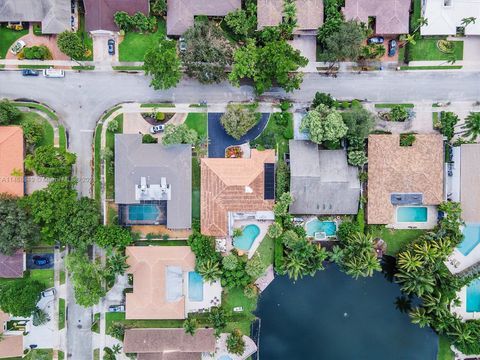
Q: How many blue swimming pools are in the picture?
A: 7